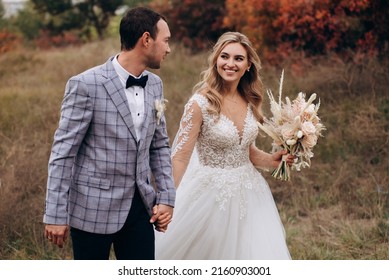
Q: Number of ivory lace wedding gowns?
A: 1